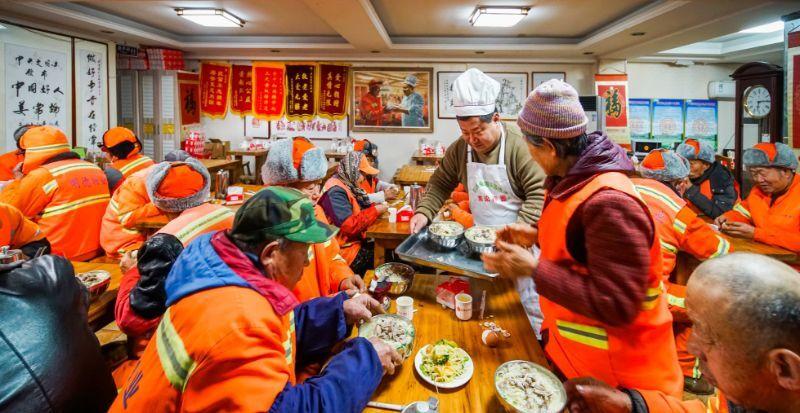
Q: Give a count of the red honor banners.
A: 5